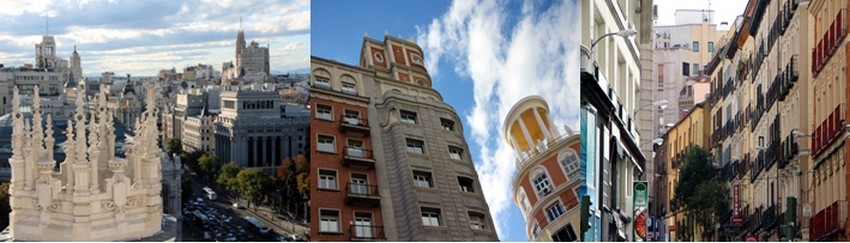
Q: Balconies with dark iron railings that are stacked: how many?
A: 4